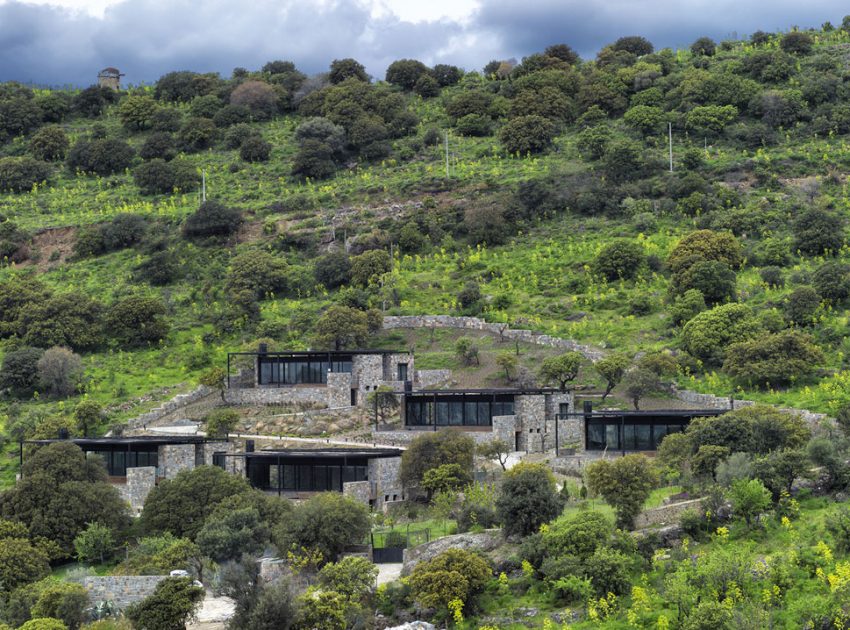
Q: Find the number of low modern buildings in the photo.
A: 5